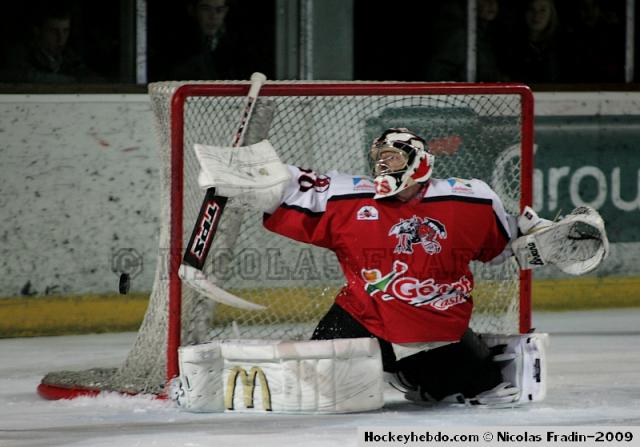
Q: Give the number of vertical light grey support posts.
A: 4